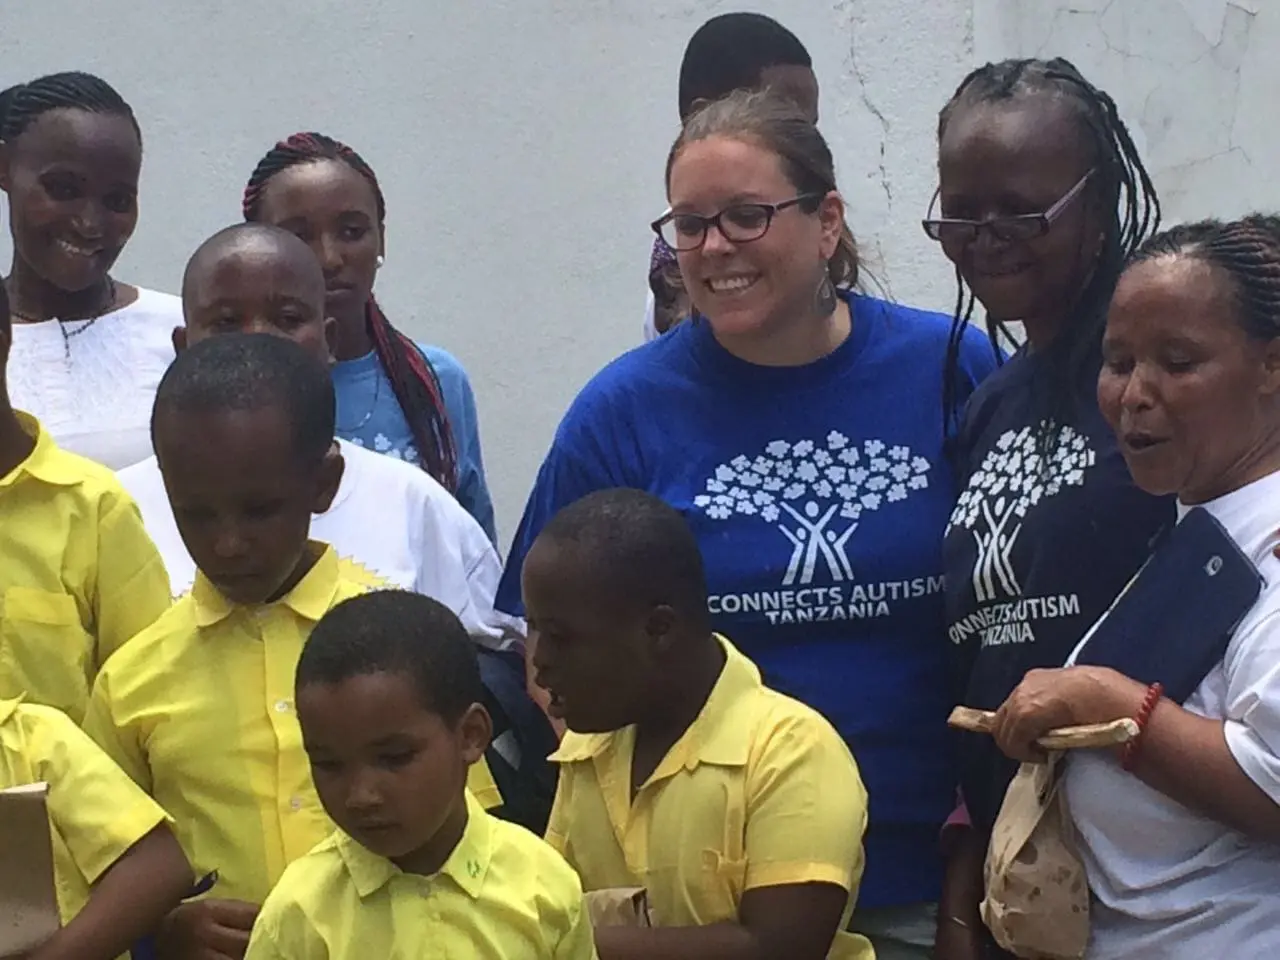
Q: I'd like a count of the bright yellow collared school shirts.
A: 5